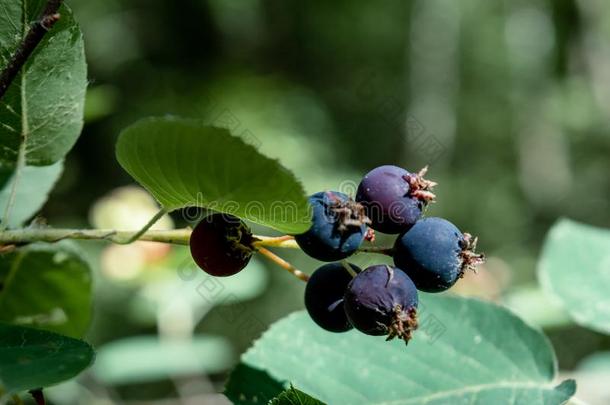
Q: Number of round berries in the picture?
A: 6